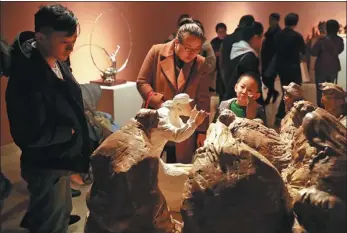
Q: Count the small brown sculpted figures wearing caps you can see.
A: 2